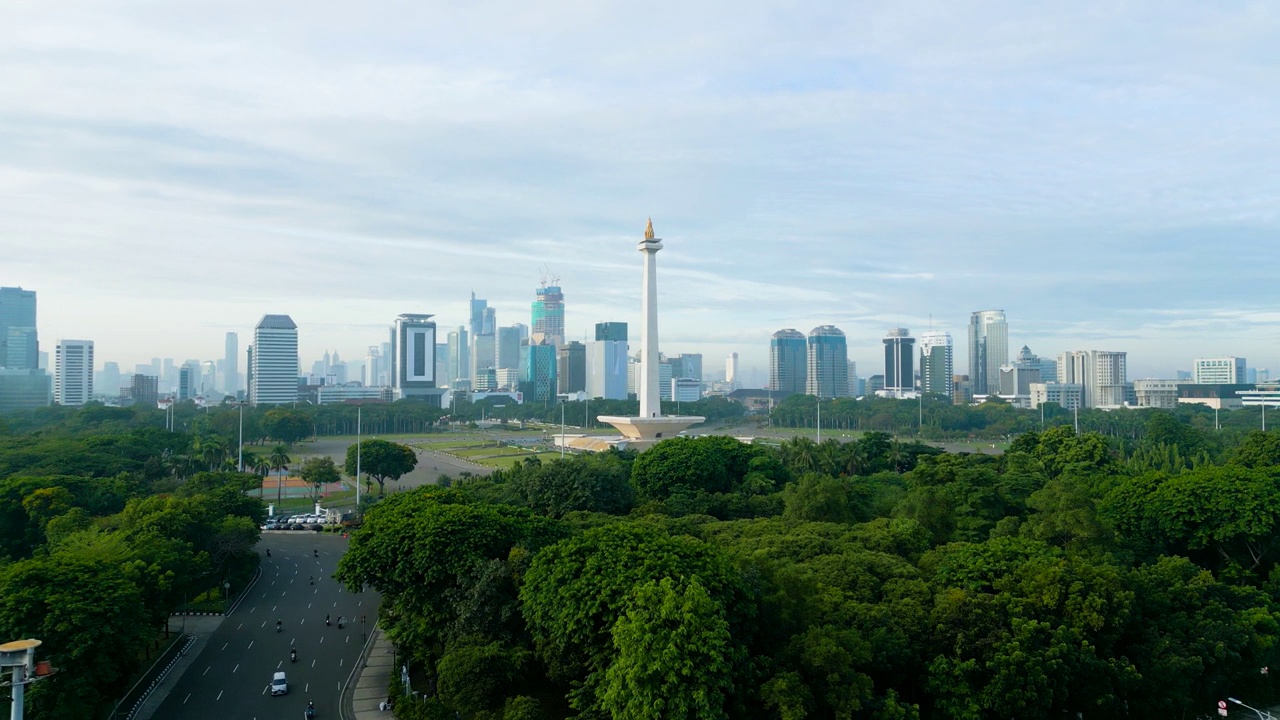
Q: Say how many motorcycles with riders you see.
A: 8